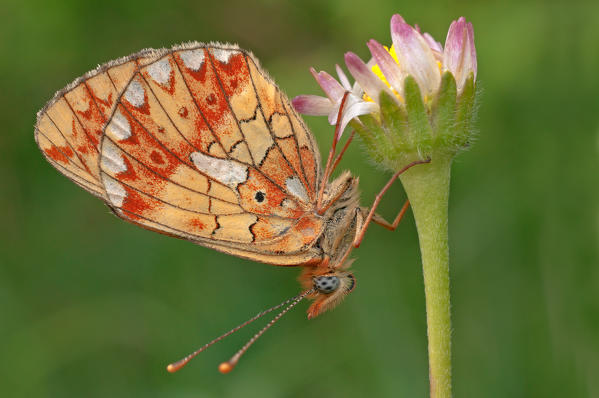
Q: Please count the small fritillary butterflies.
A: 1